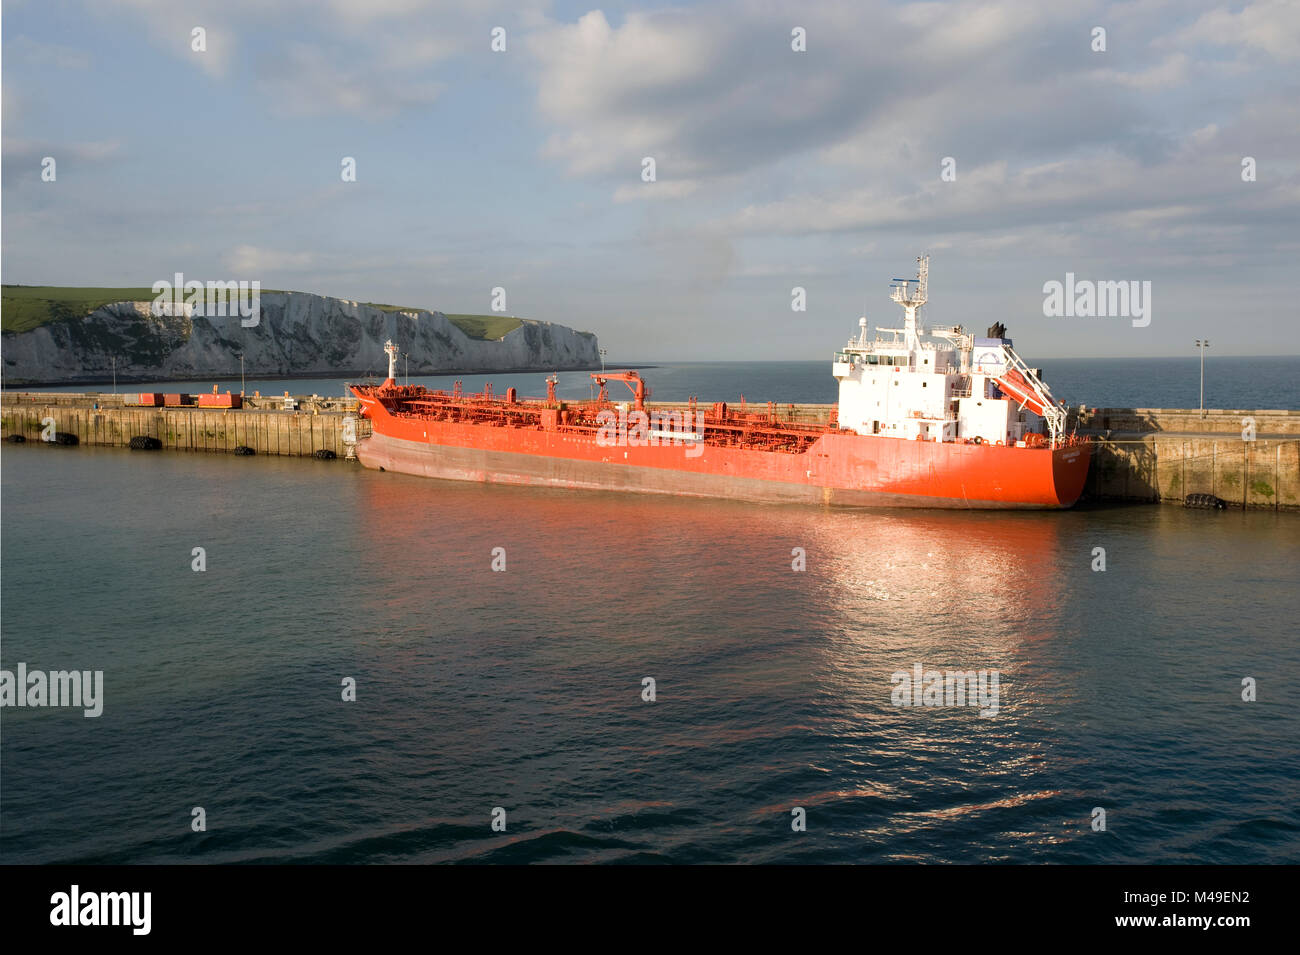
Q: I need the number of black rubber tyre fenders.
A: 6